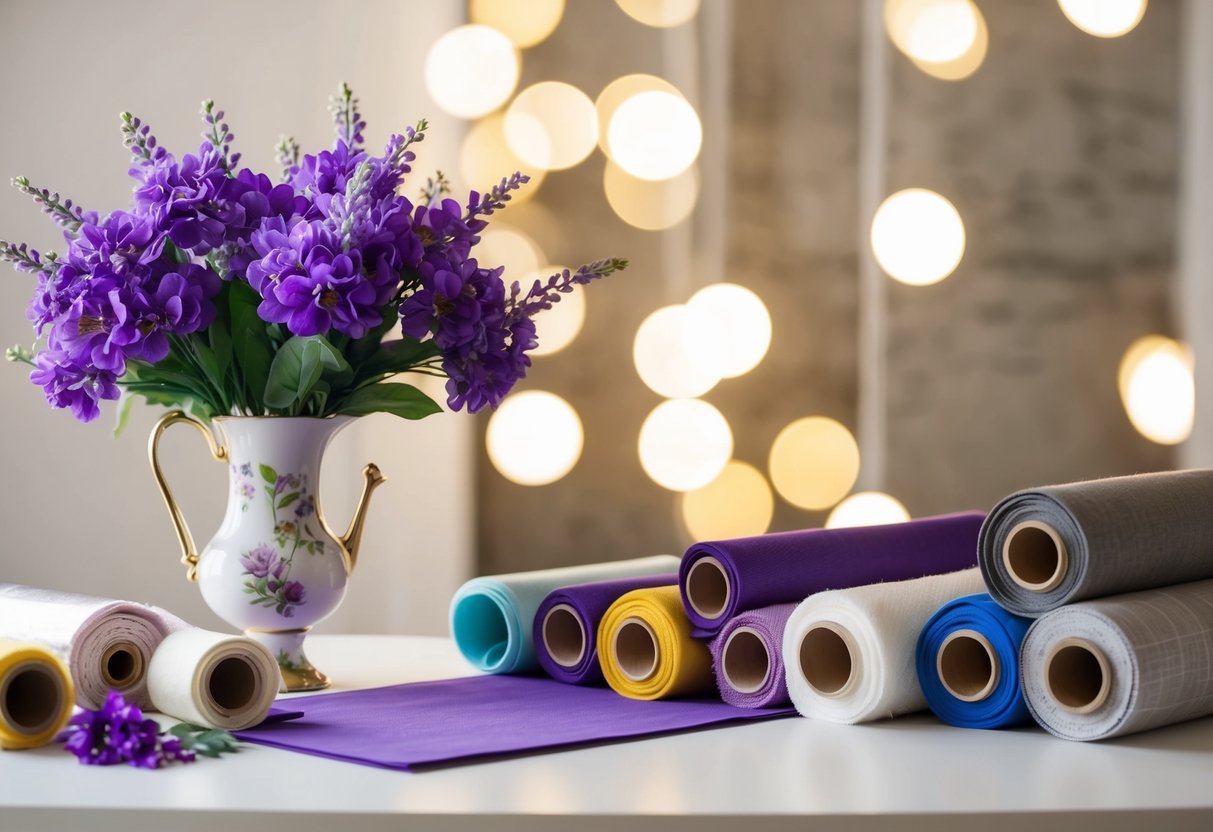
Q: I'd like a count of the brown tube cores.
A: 11